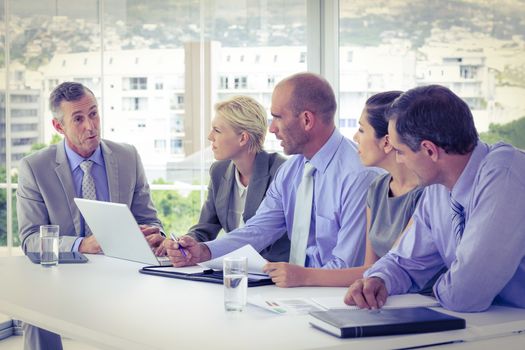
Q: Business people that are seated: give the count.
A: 5